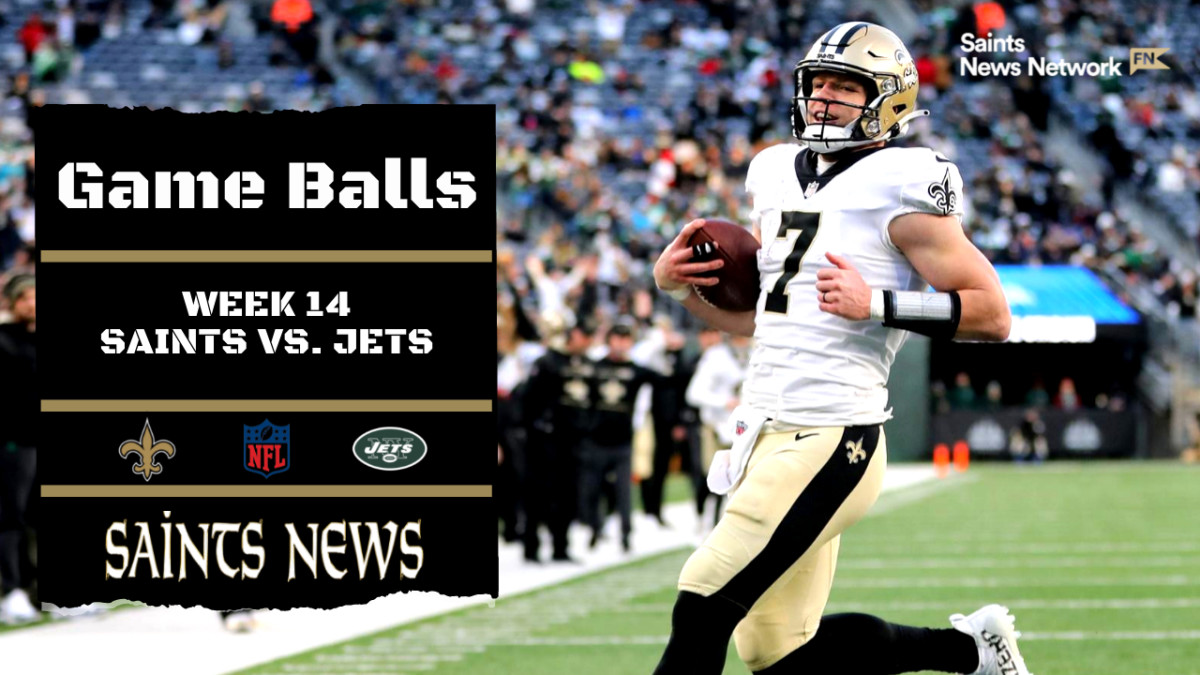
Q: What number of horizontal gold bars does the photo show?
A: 3